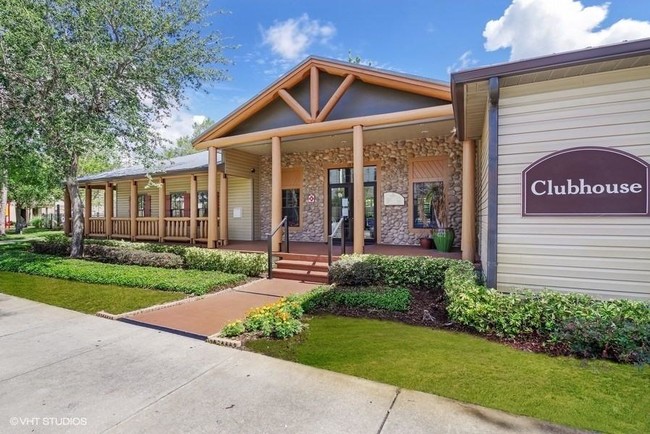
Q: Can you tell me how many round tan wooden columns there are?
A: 11